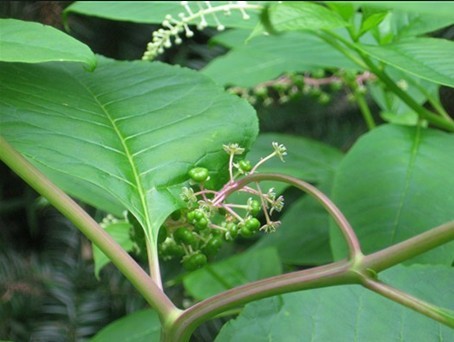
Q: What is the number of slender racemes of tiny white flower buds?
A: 1